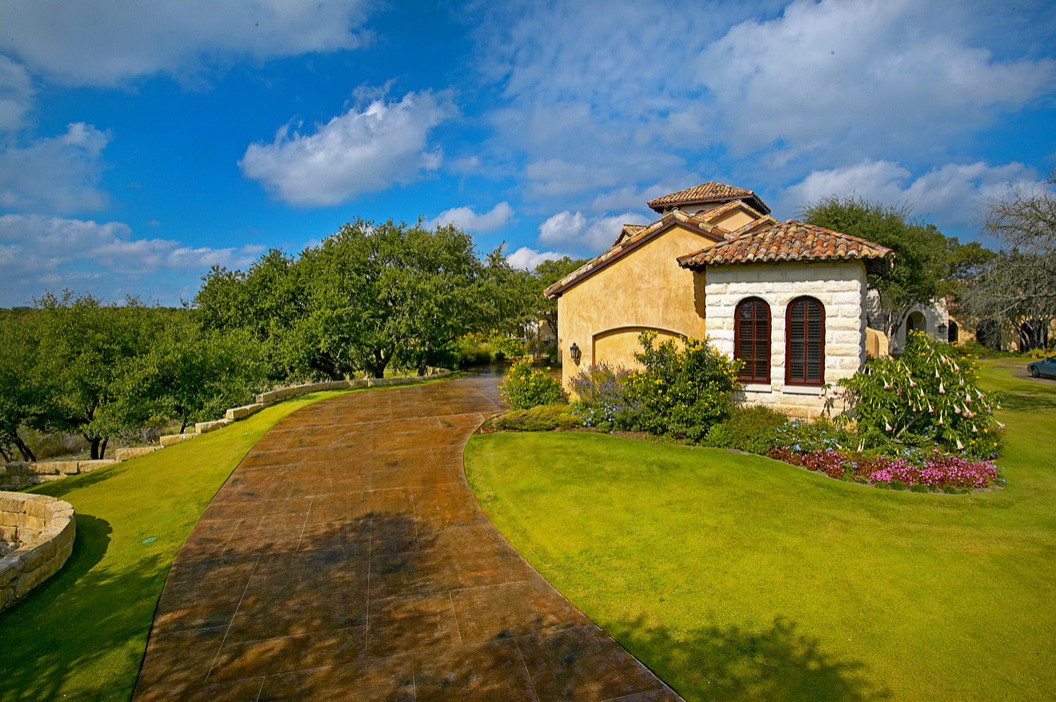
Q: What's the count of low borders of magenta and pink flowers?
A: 1